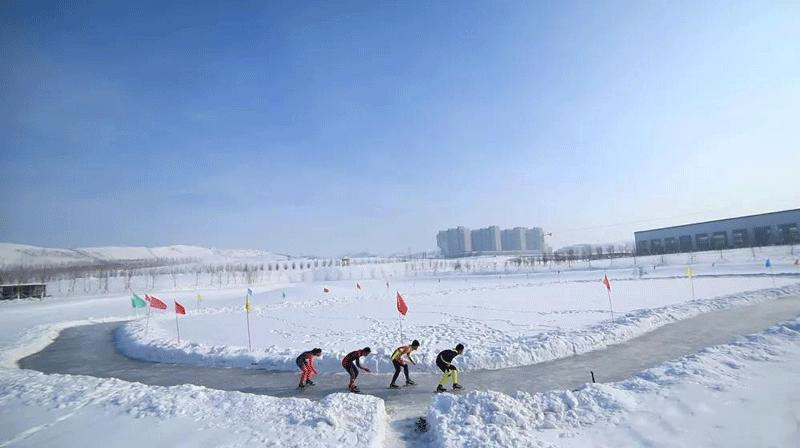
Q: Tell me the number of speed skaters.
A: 4